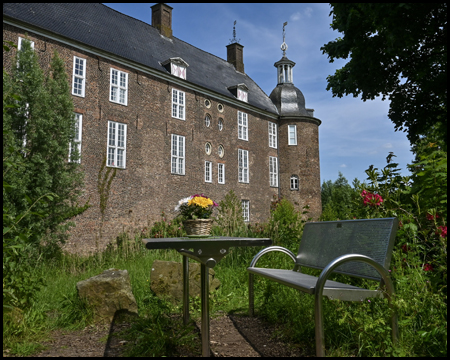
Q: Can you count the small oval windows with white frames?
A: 6